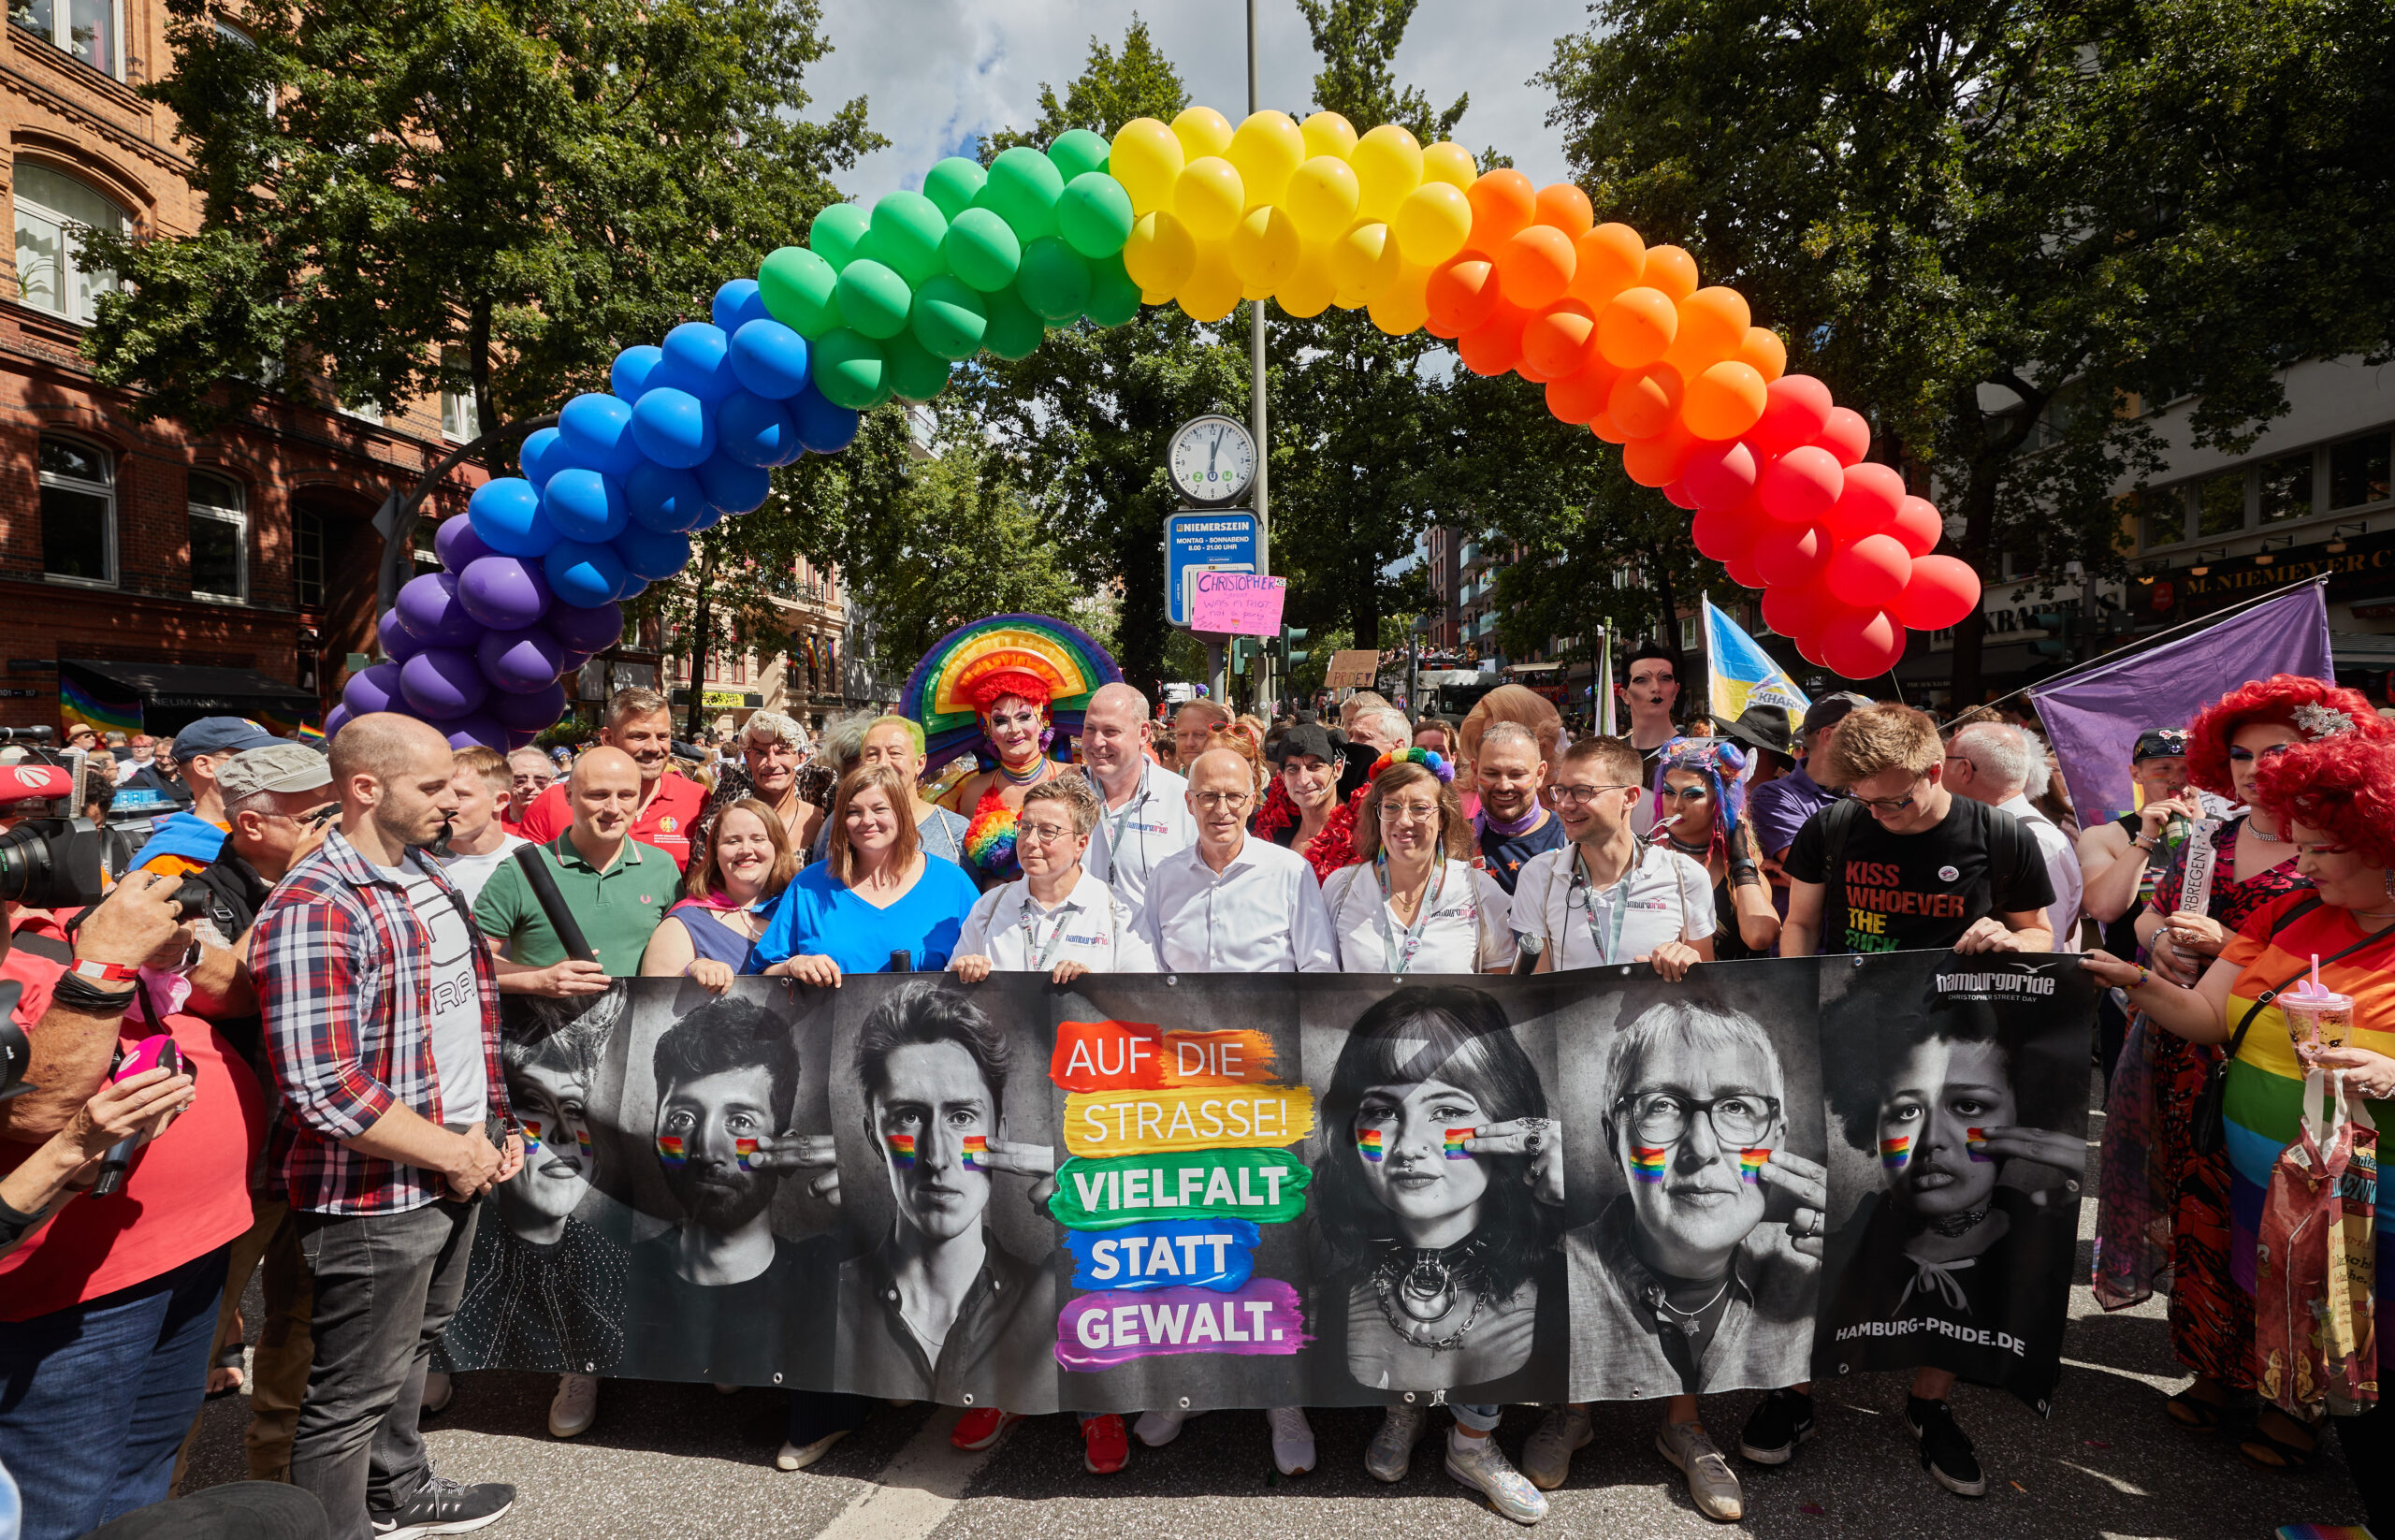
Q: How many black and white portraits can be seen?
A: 6